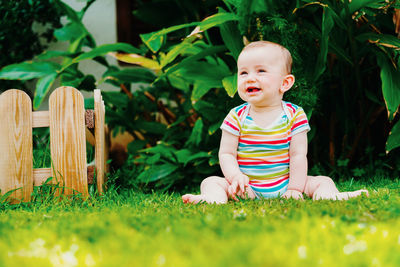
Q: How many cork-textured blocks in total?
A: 2